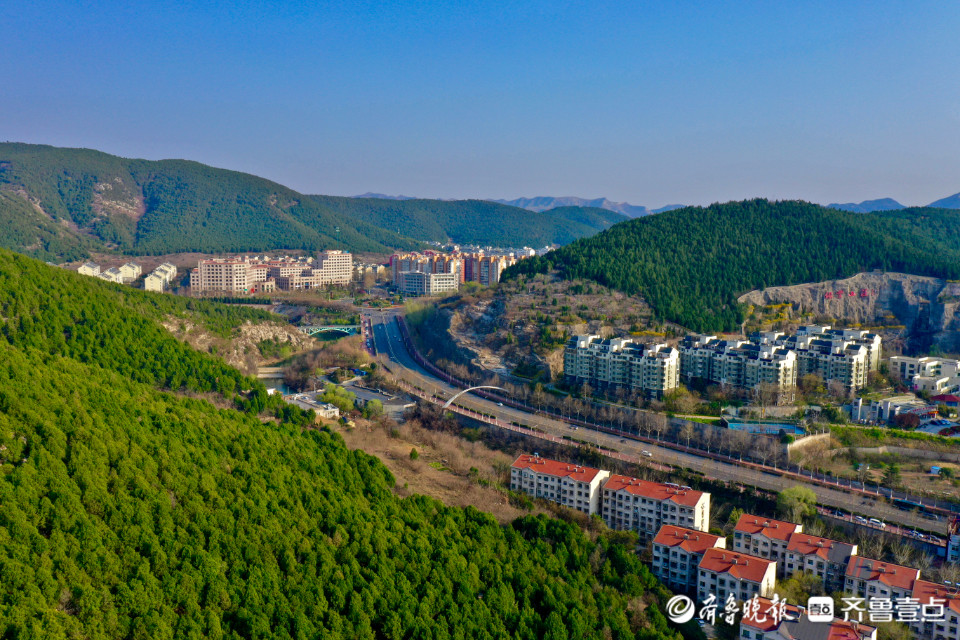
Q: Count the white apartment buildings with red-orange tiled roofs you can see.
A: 9